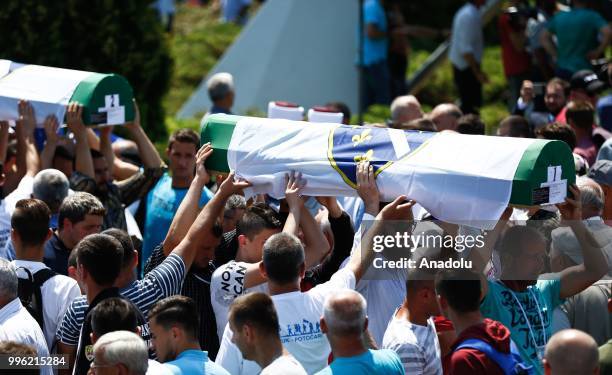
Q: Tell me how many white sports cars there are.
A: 0